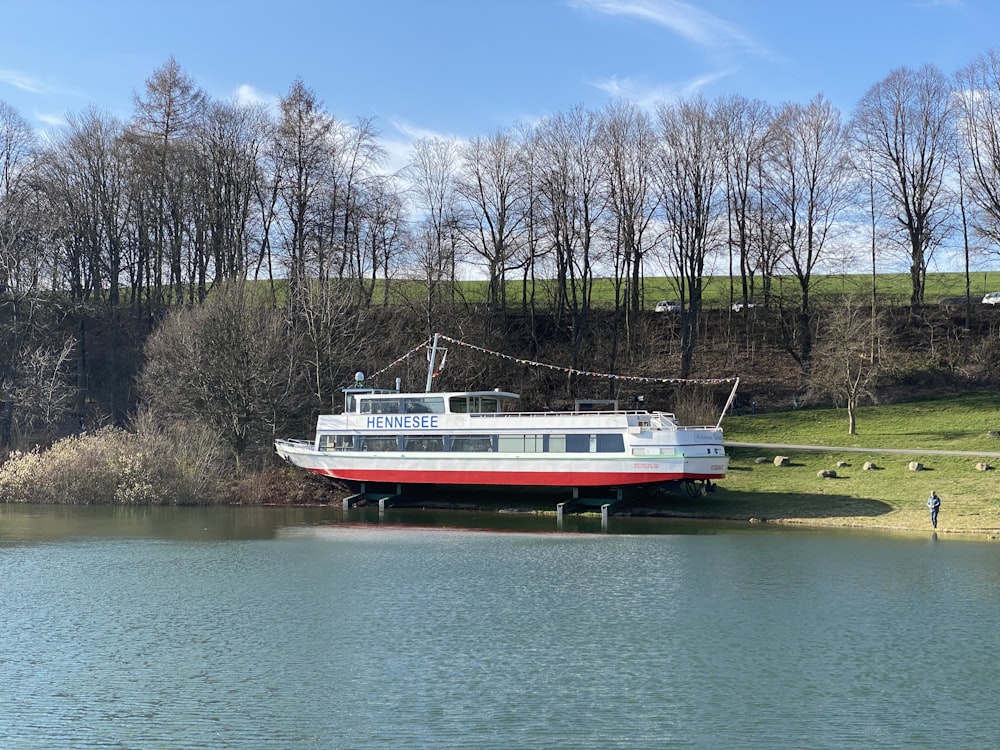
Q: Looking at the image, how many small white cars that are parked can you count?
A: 3